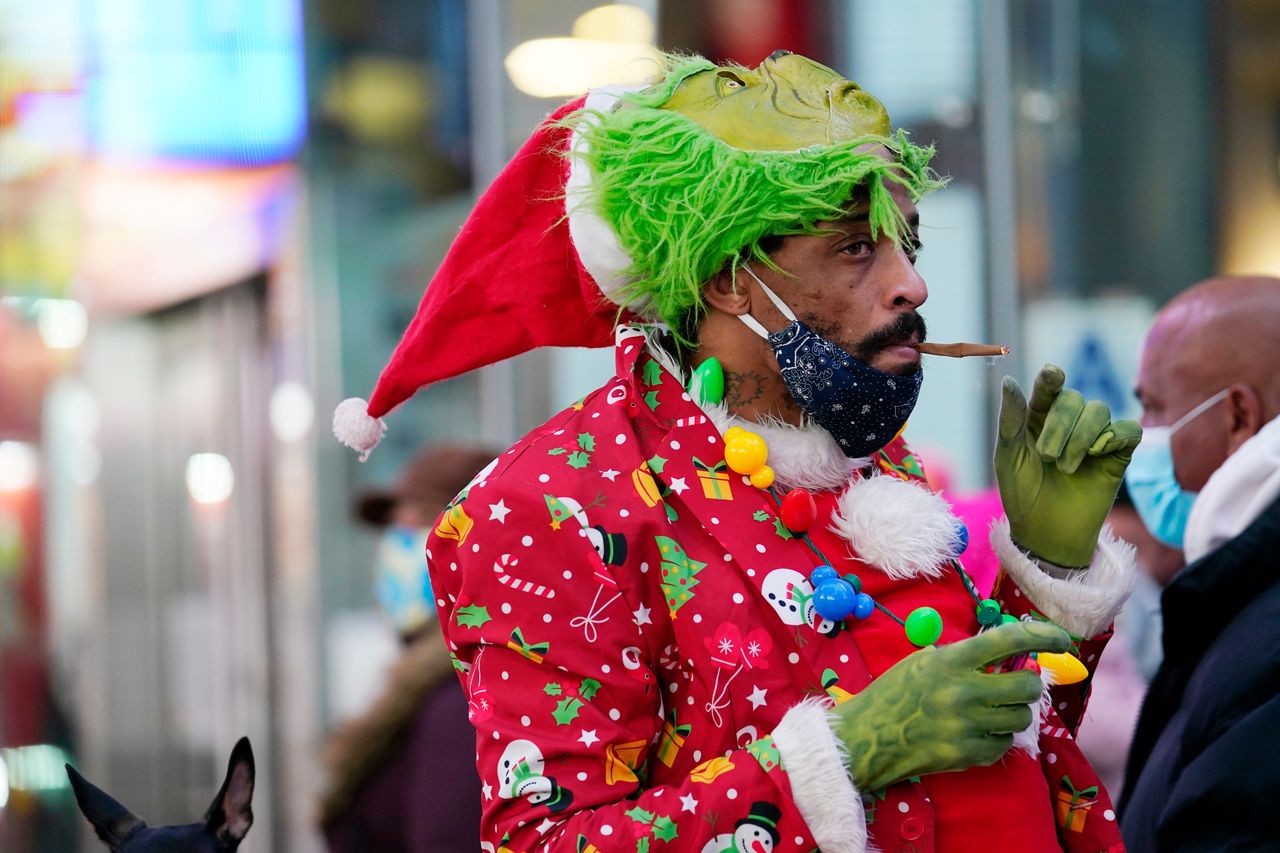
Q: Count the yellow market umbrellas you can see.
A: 0